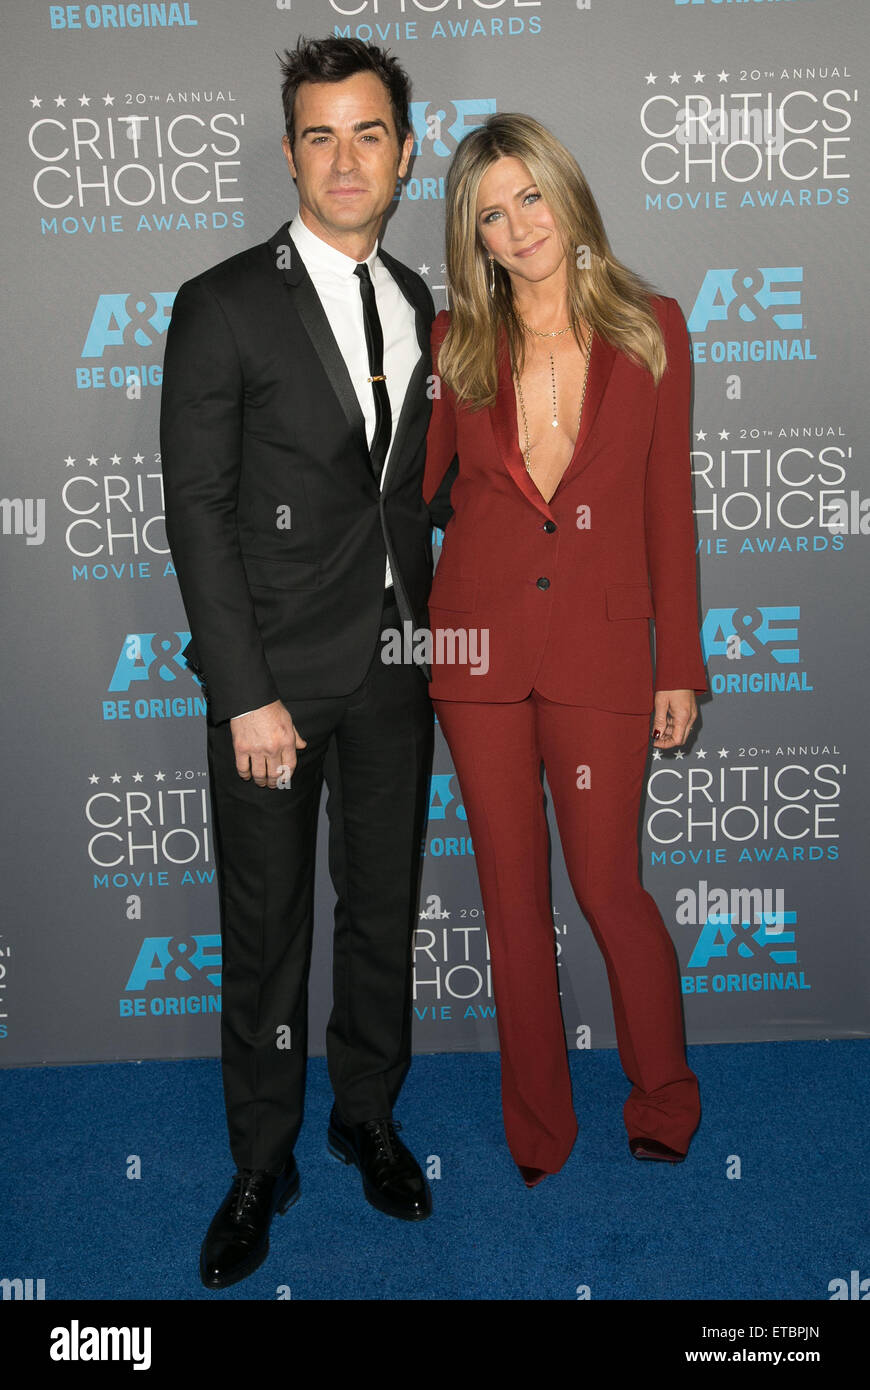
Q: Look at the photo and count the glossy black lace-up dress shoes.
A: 2